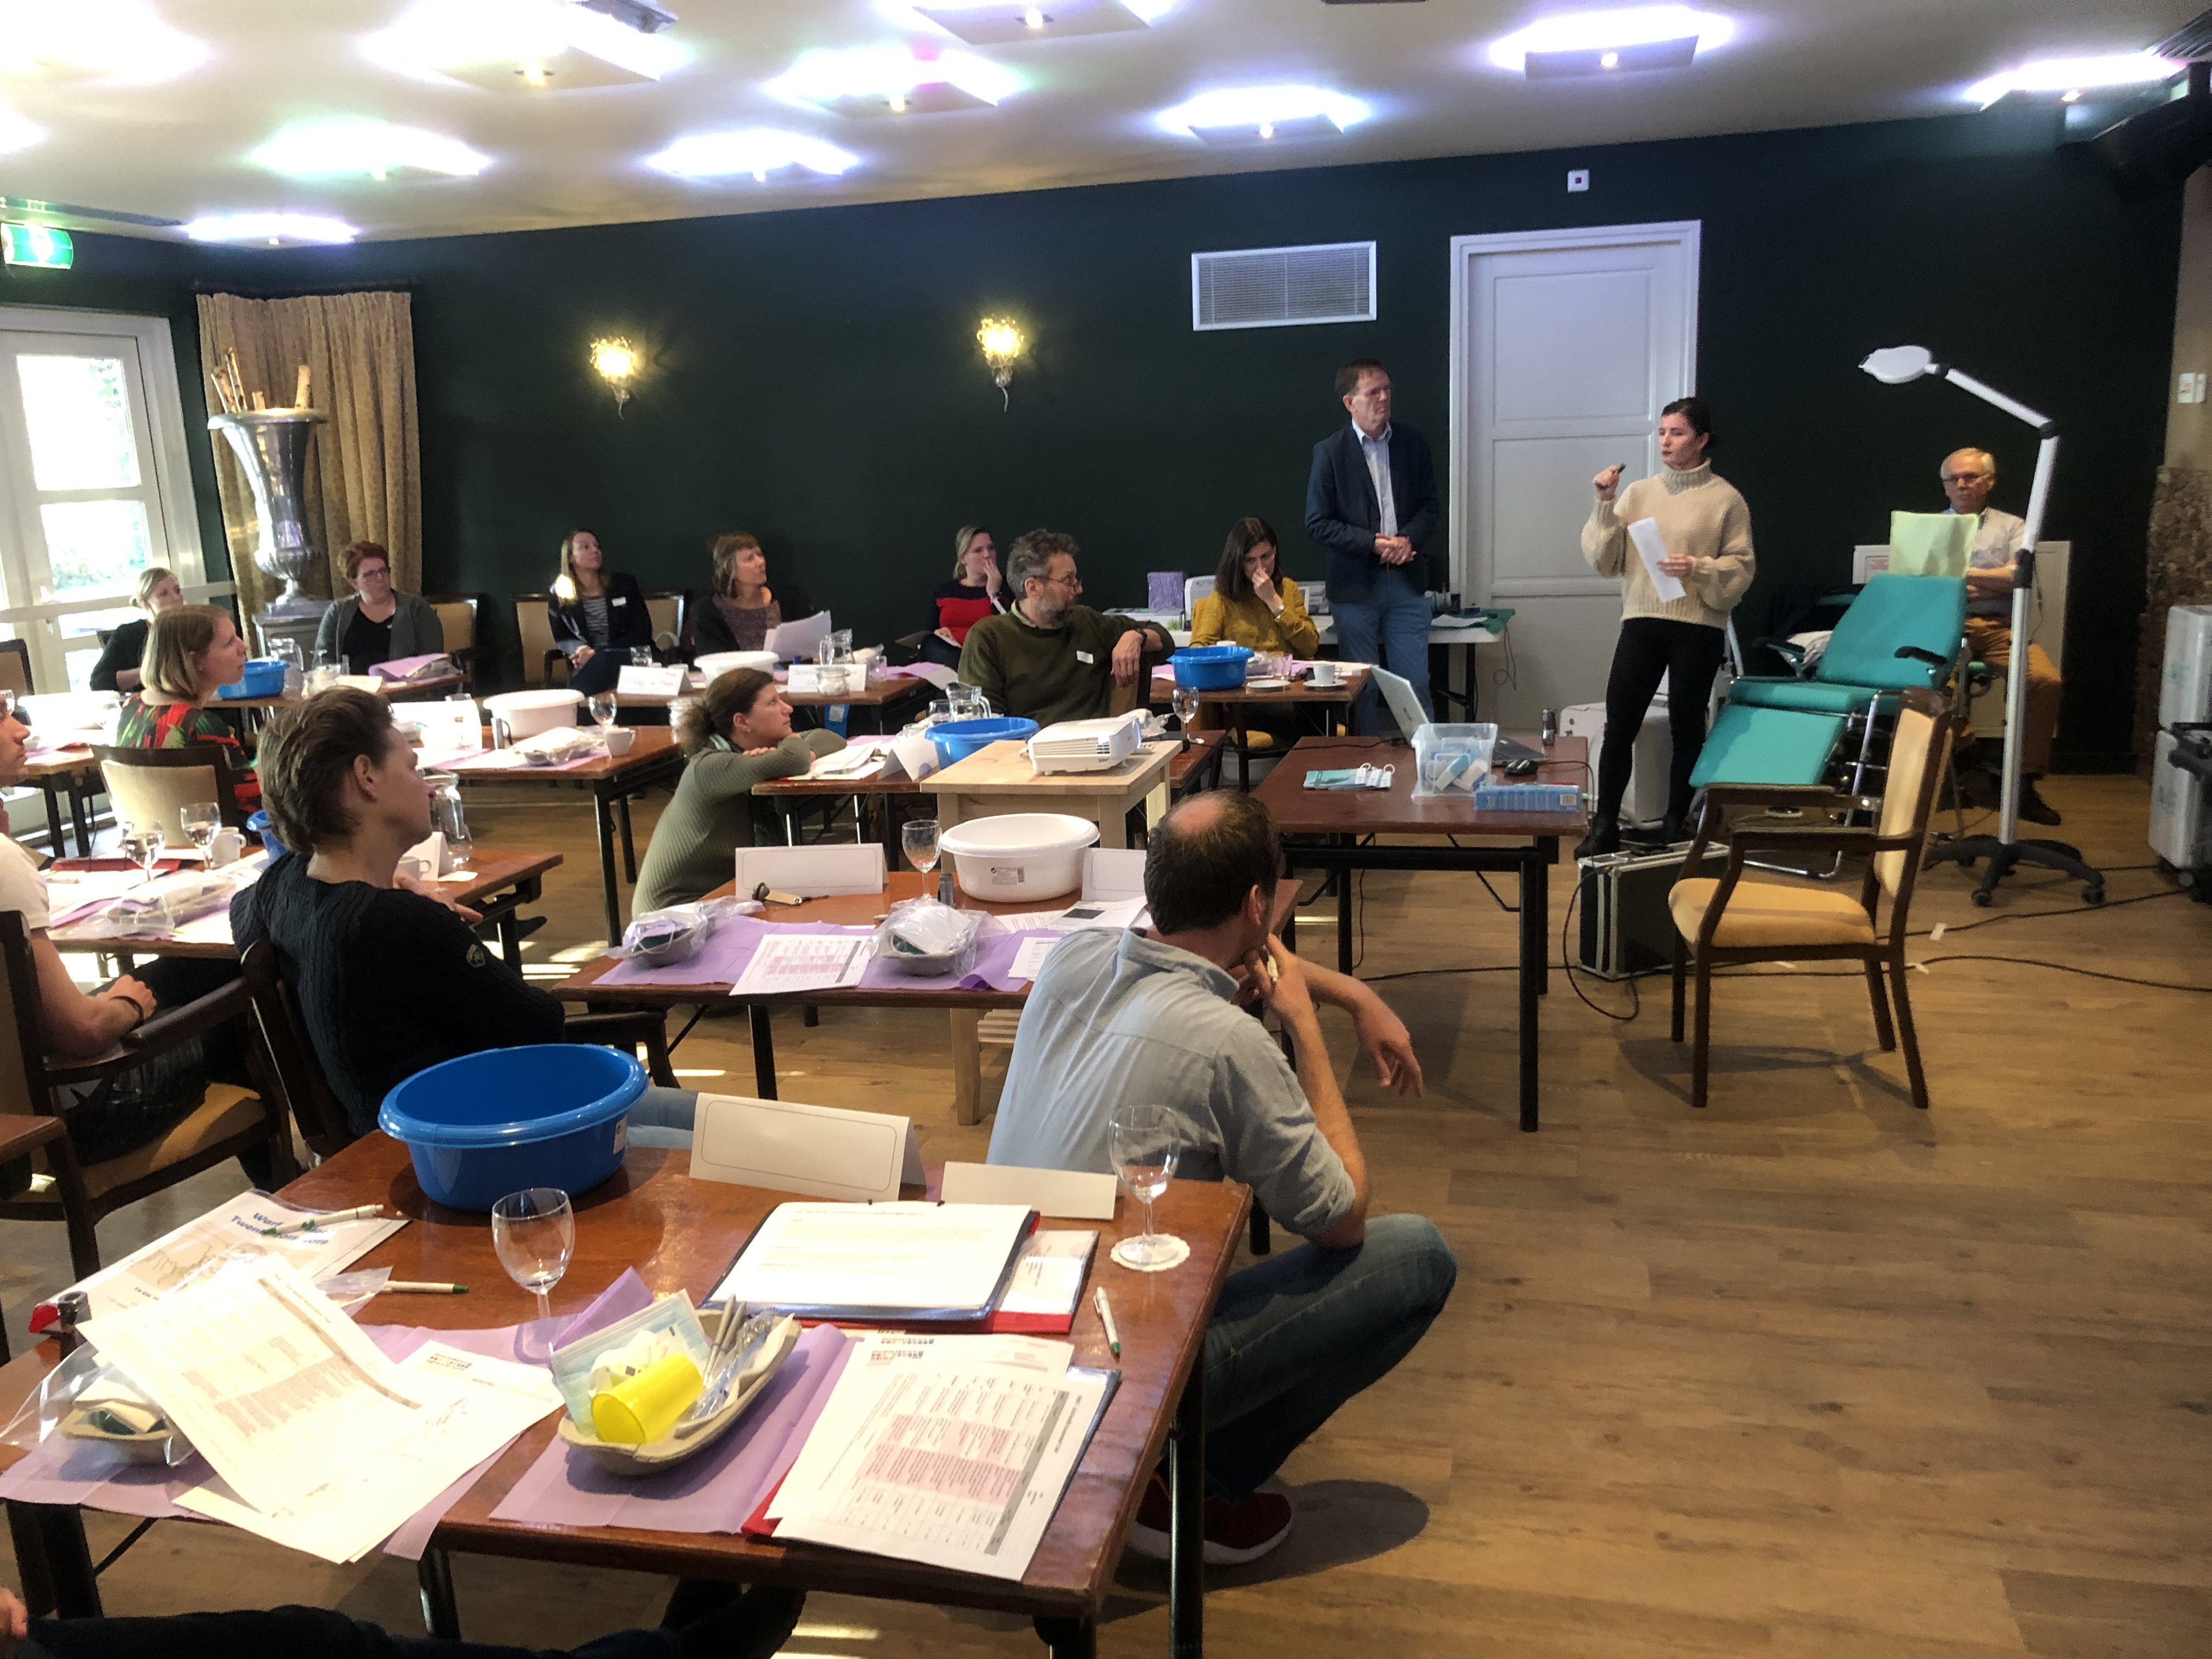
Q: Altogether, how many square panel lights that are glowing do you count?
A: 11